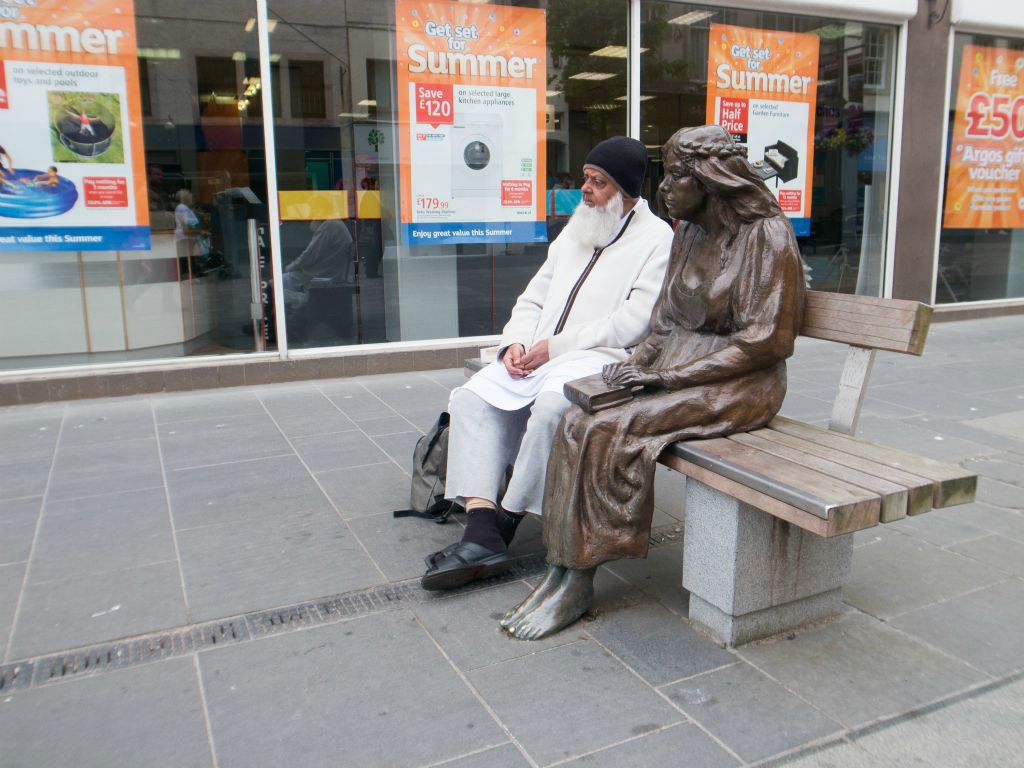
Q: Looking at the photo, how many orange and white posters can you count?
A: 4